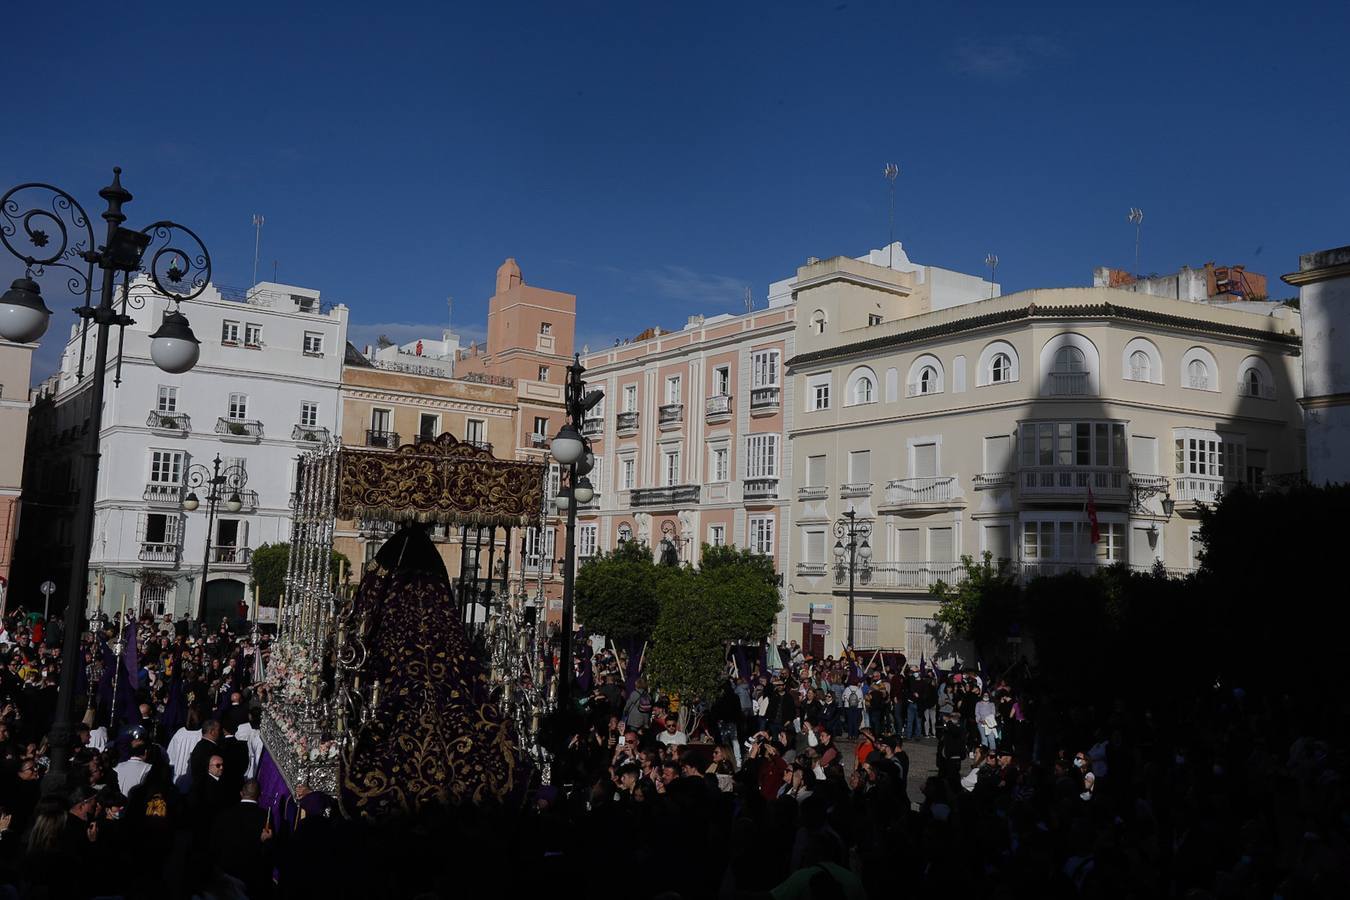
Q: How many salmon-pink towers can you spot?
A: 1